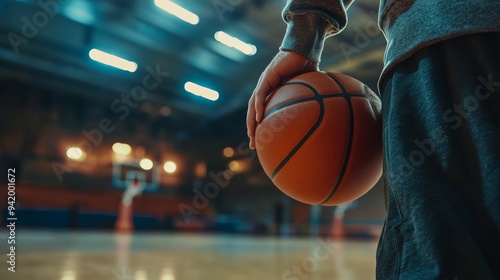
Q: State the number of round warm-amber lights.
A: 6